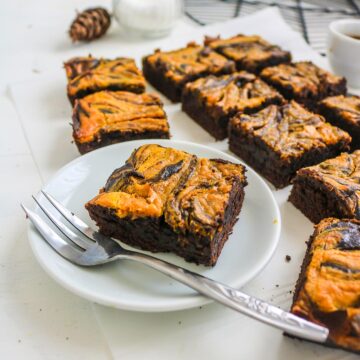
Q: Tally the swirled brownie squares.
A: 11